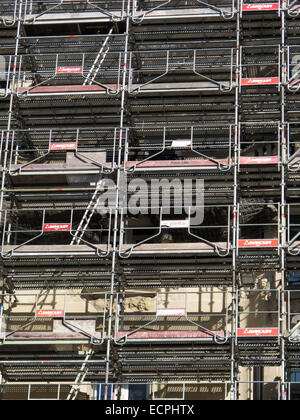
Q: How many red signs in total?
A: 9